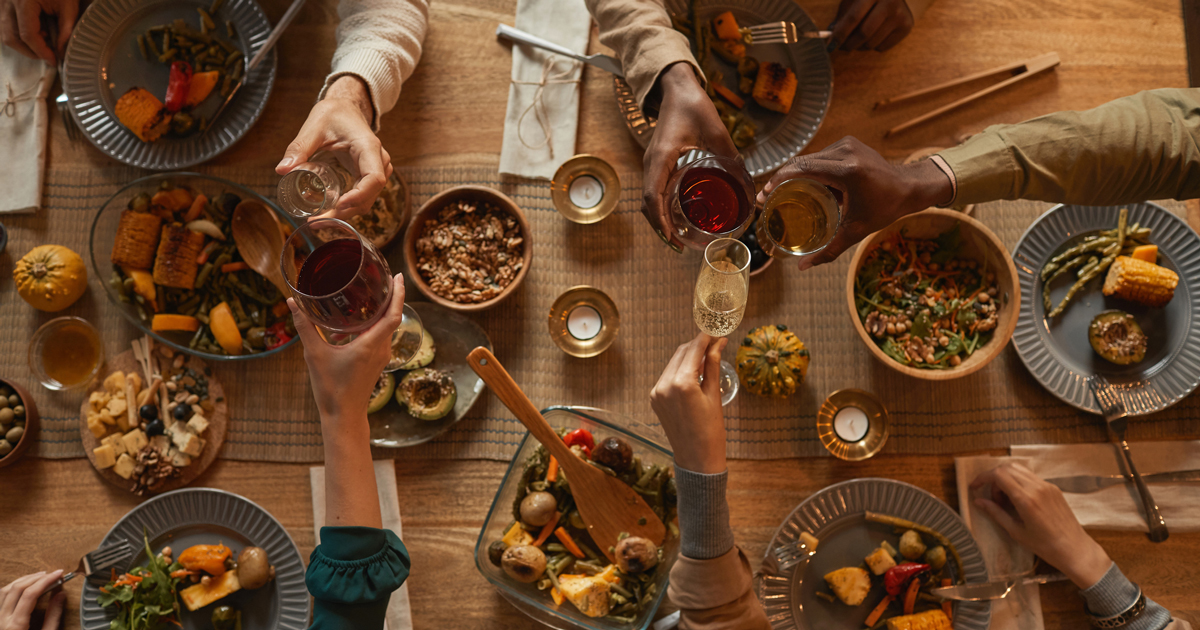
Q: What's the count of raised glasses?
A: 5